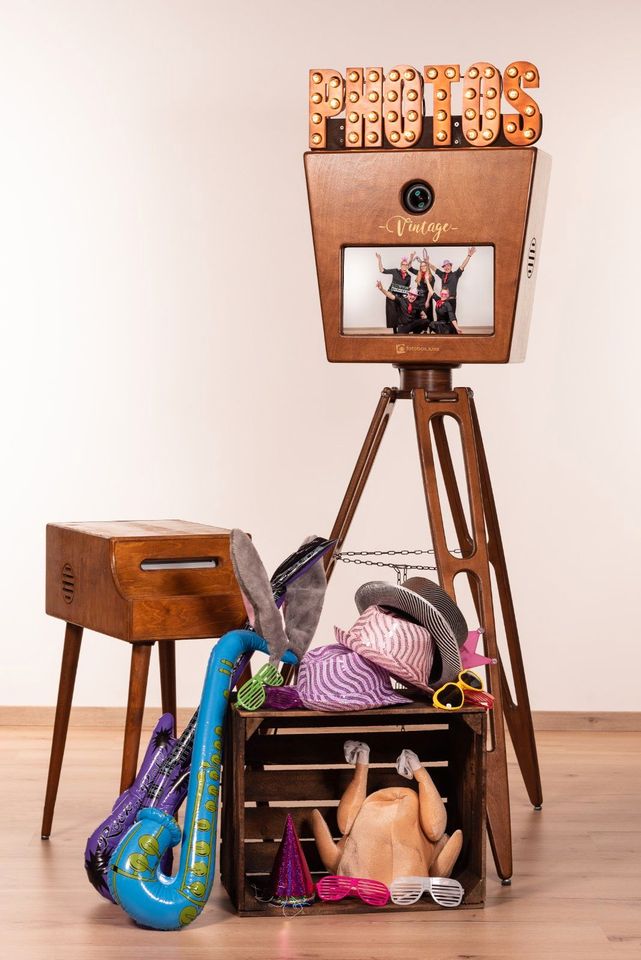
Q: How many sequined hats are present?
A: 2